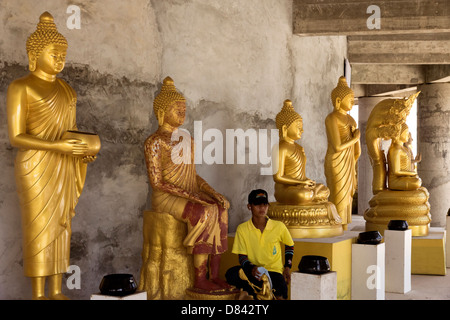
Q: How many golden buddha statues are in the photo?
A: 5